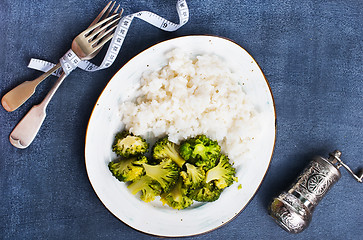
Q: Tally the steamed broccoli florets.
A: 10